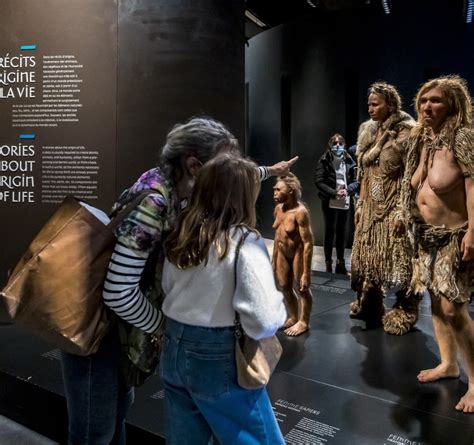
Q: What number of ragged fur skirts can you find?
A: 2